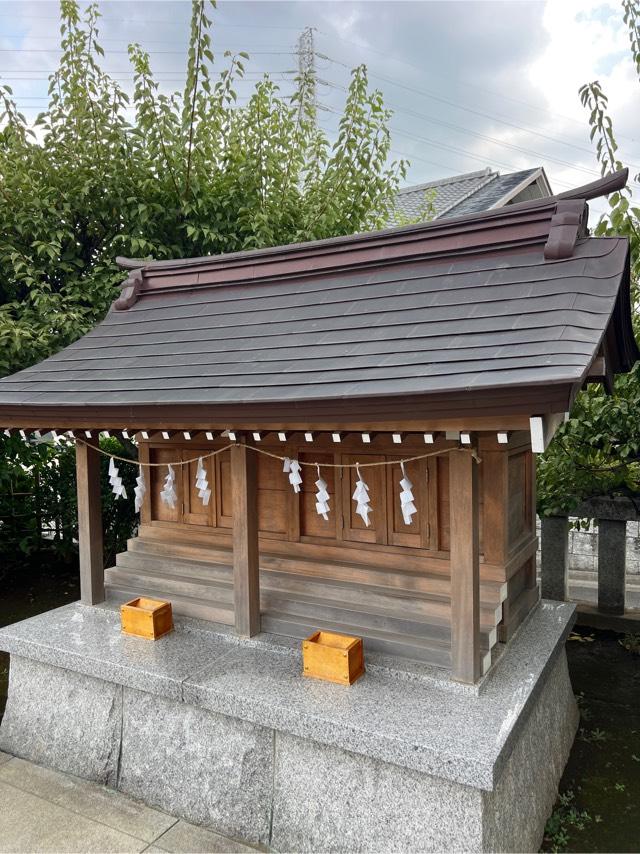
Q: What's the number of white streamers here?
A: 8